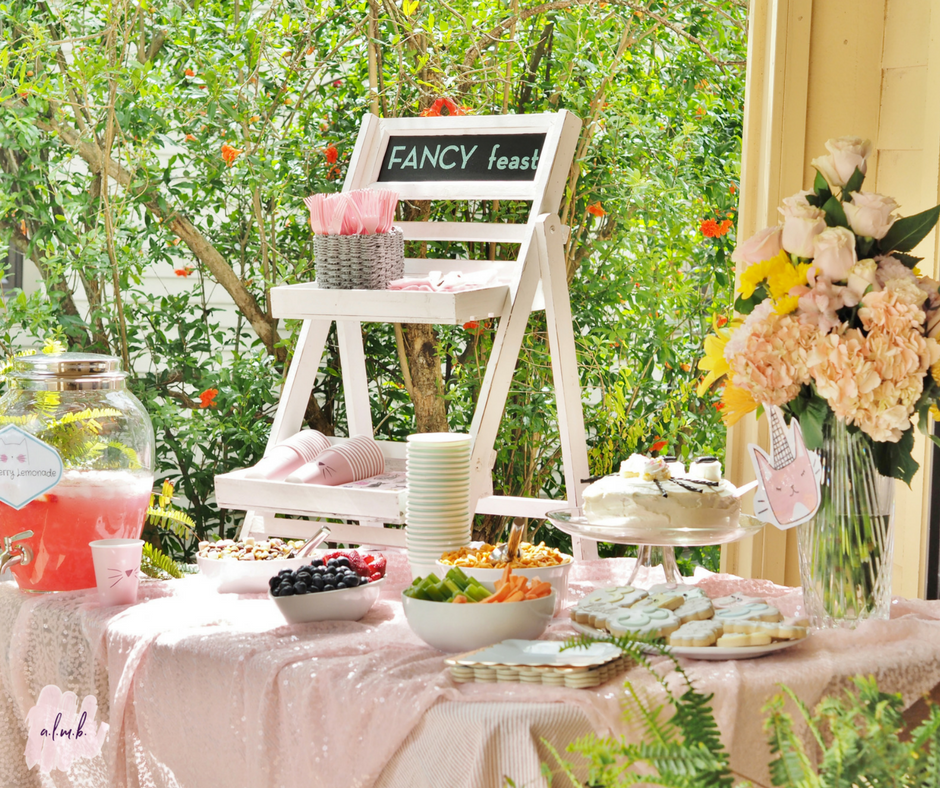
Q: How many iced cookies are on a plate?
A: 13